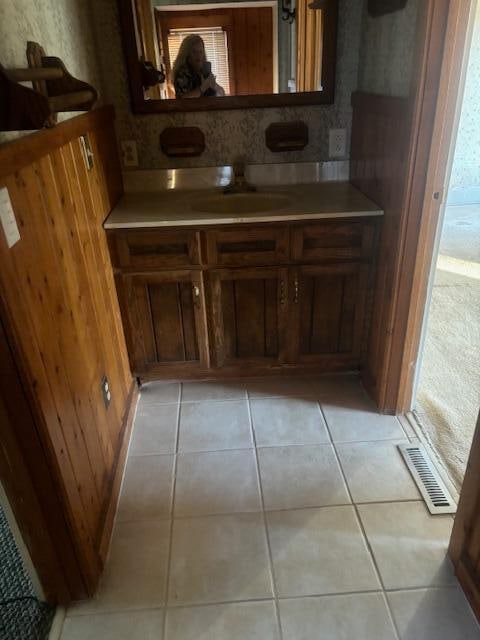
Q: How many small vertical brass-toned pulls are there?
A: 3